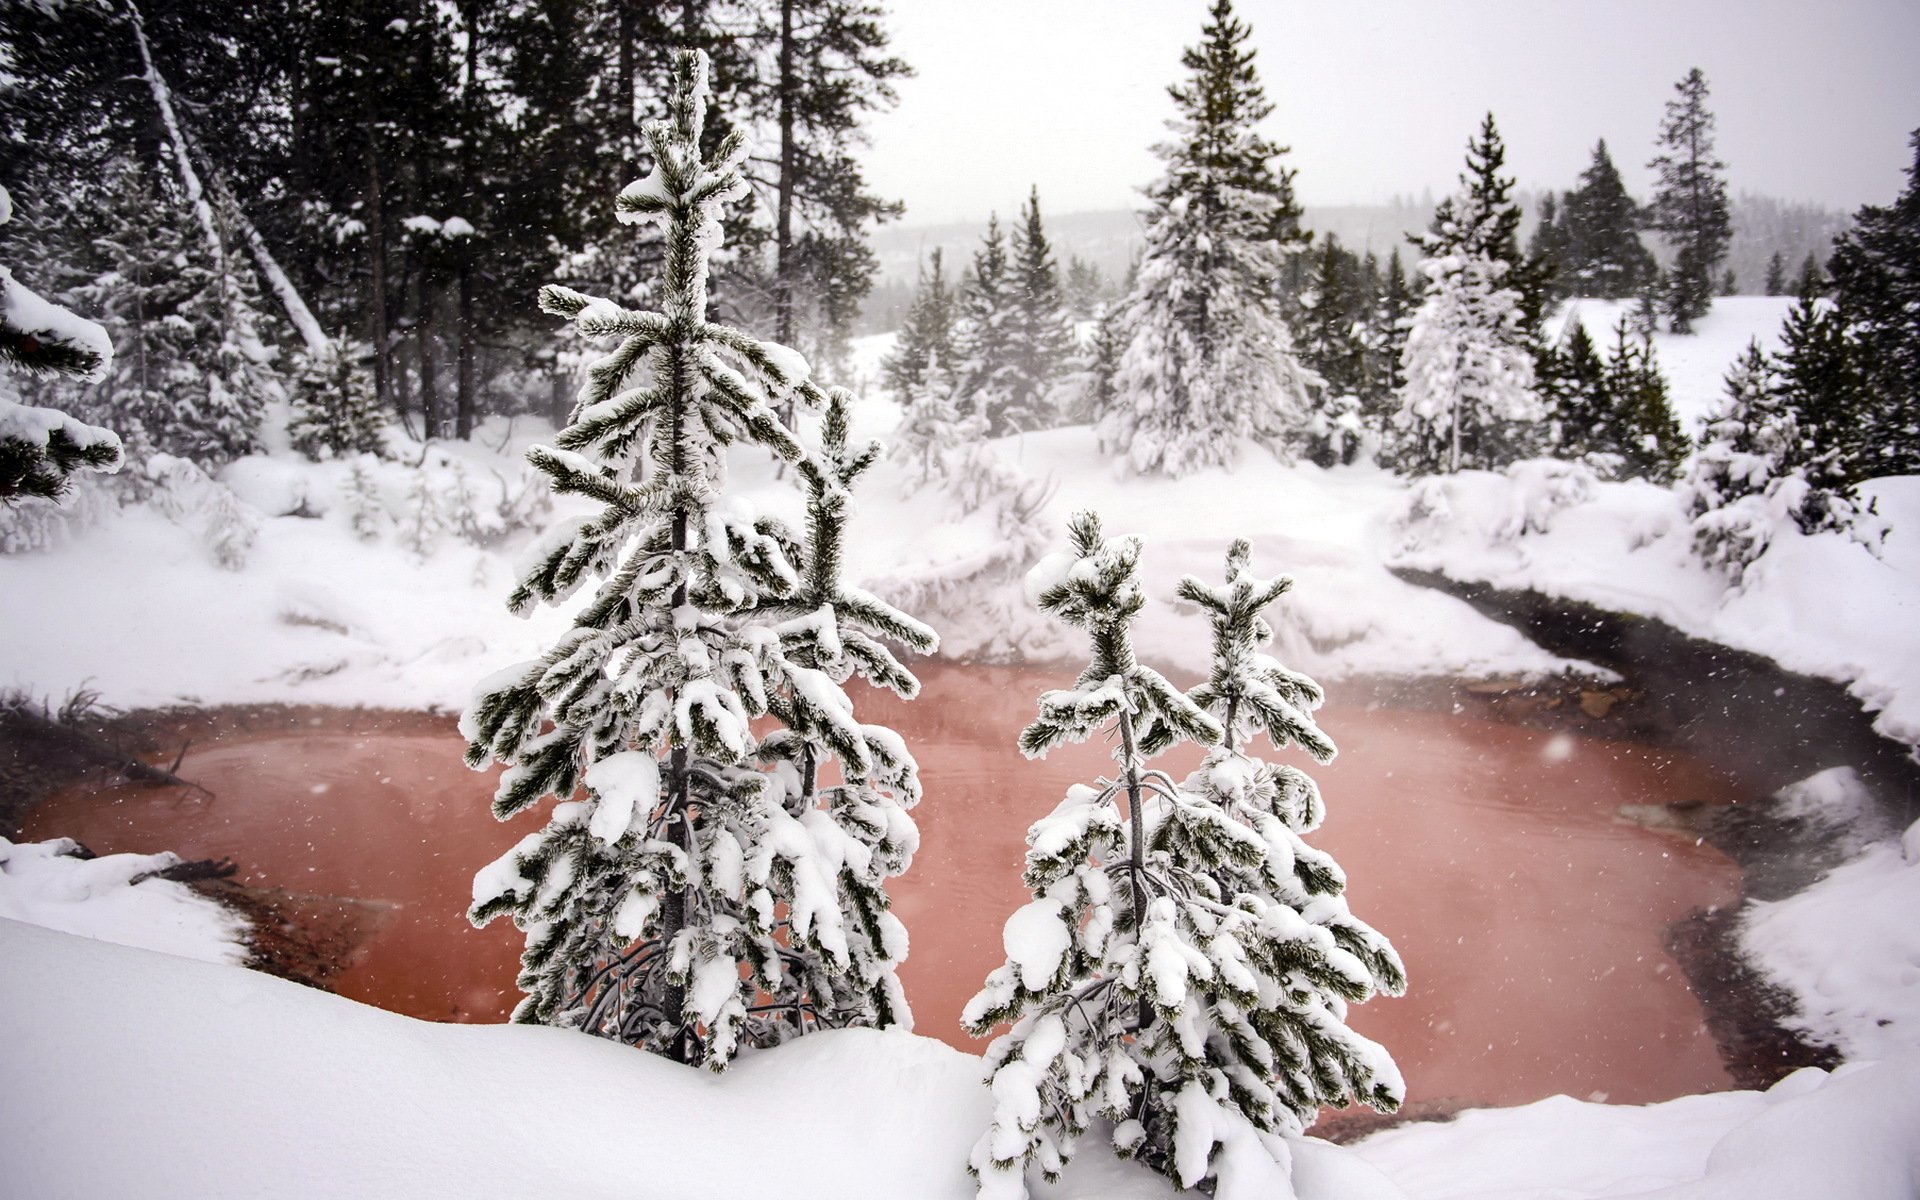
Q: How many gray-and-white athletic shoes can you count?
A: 0